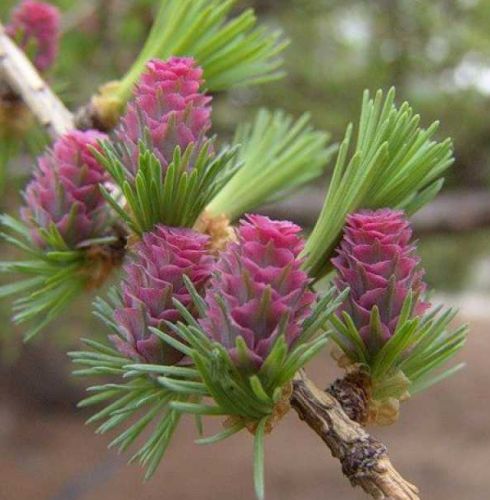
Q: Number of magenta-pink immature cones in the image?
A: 6